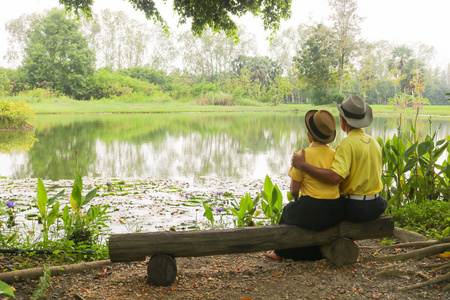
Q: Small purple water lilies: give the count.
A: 4